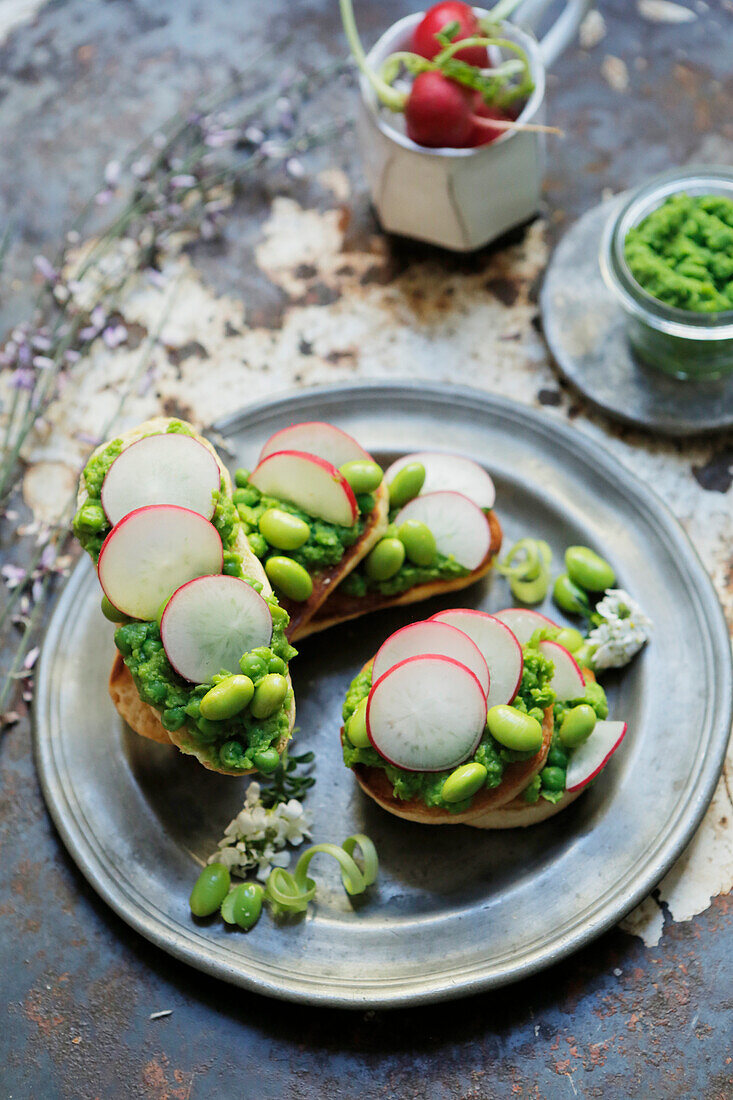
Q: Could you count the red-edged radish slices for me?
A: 13